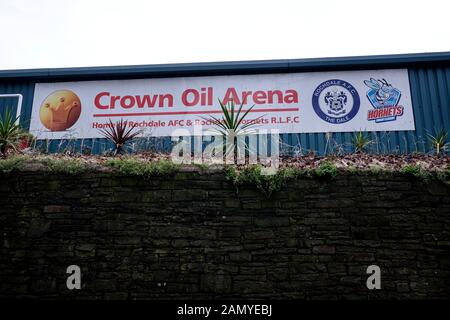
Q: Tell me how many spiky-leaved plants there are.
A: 5